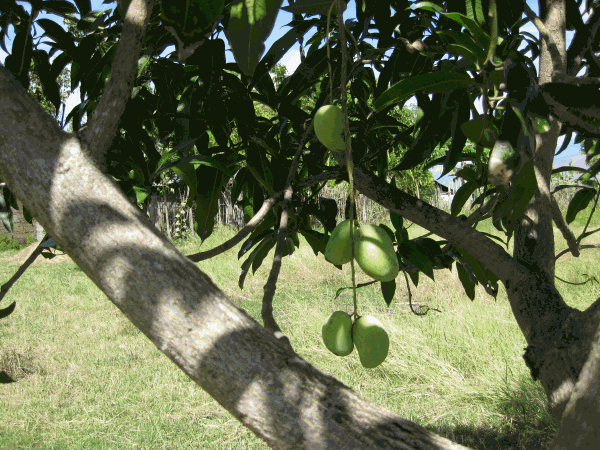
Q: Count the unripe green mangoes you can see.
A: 5